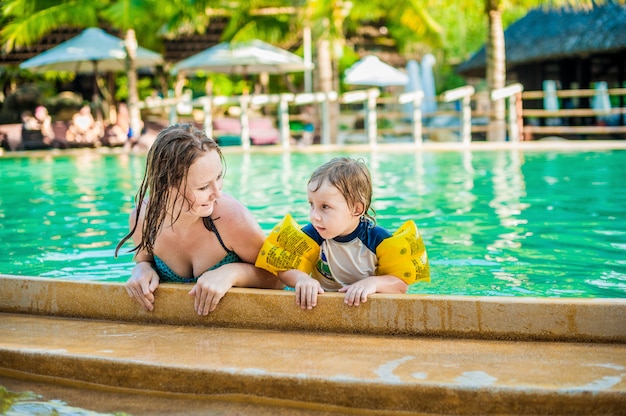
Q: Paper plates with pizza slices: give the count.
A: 0